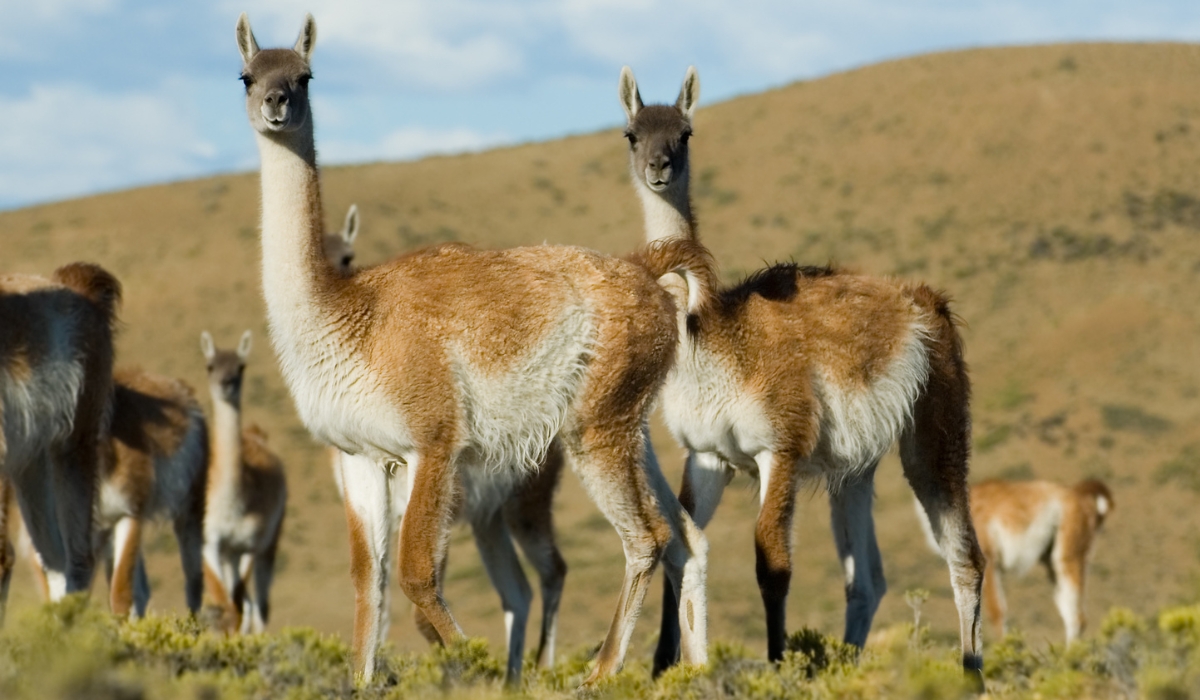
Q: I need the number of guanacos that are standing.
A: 7